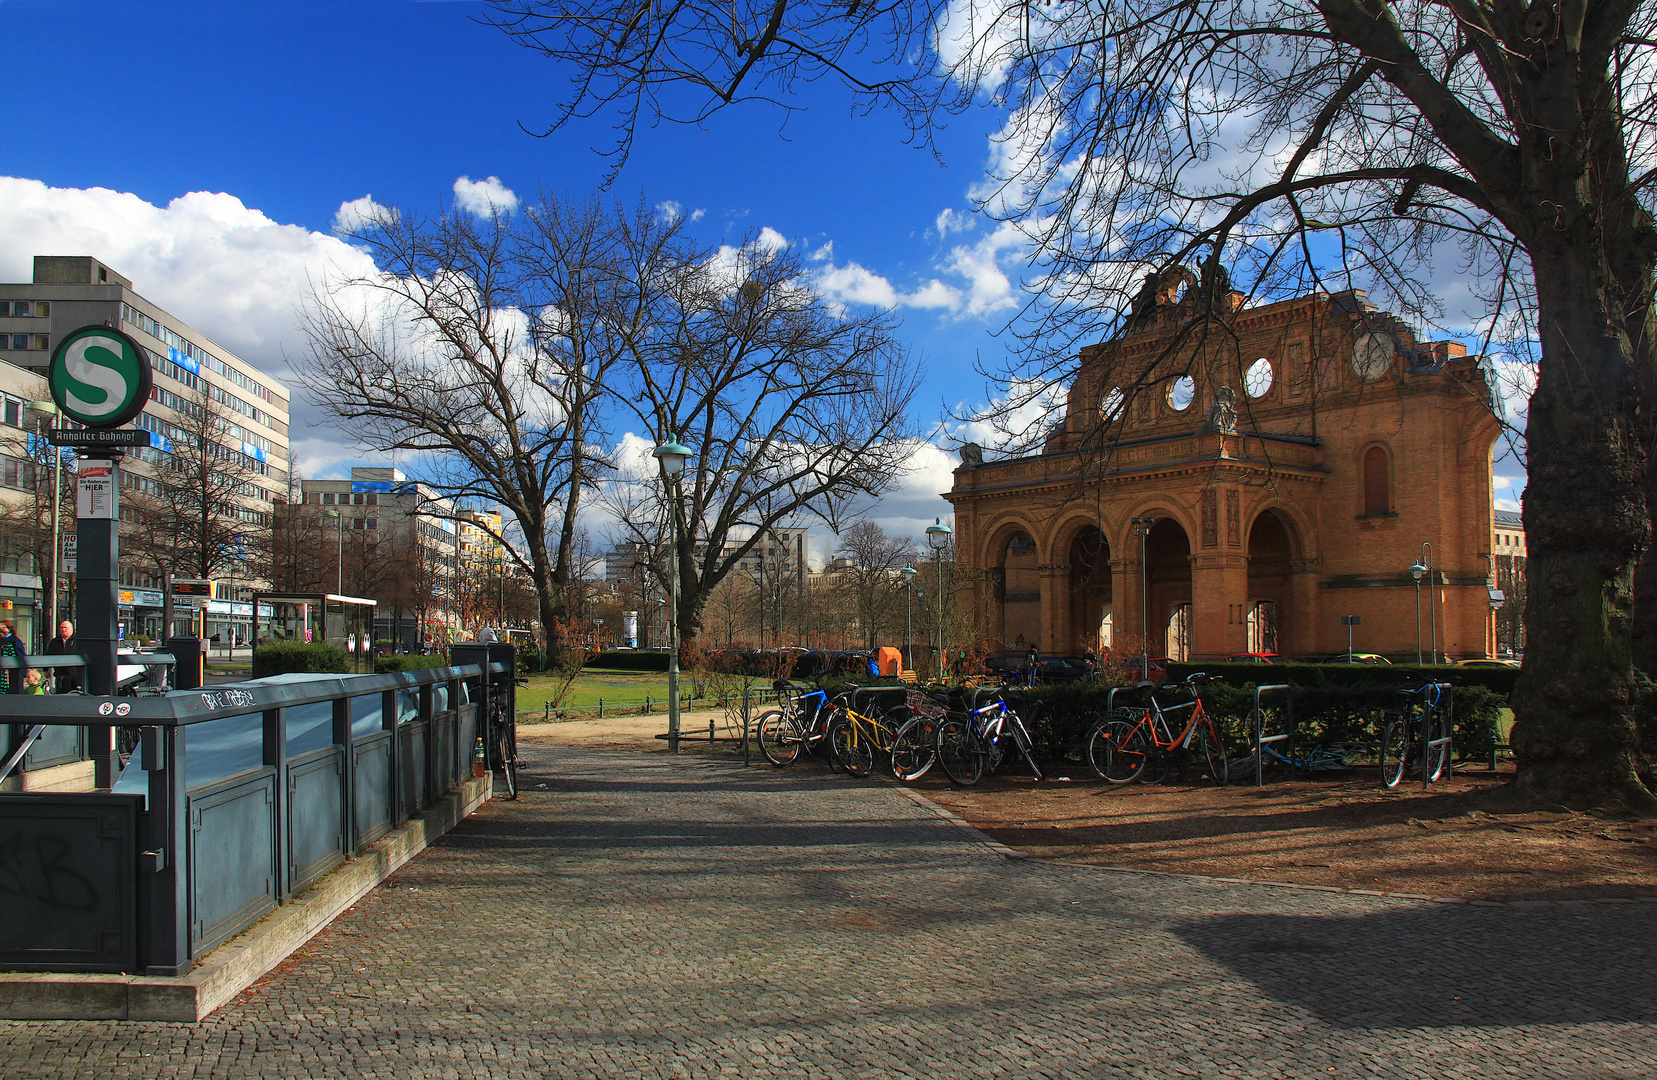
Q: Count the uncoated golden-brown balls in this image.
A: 0